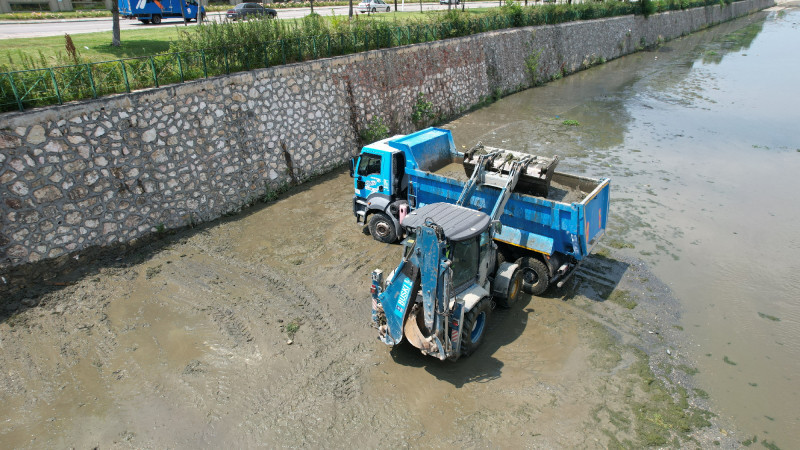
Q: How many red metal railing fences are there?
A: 0